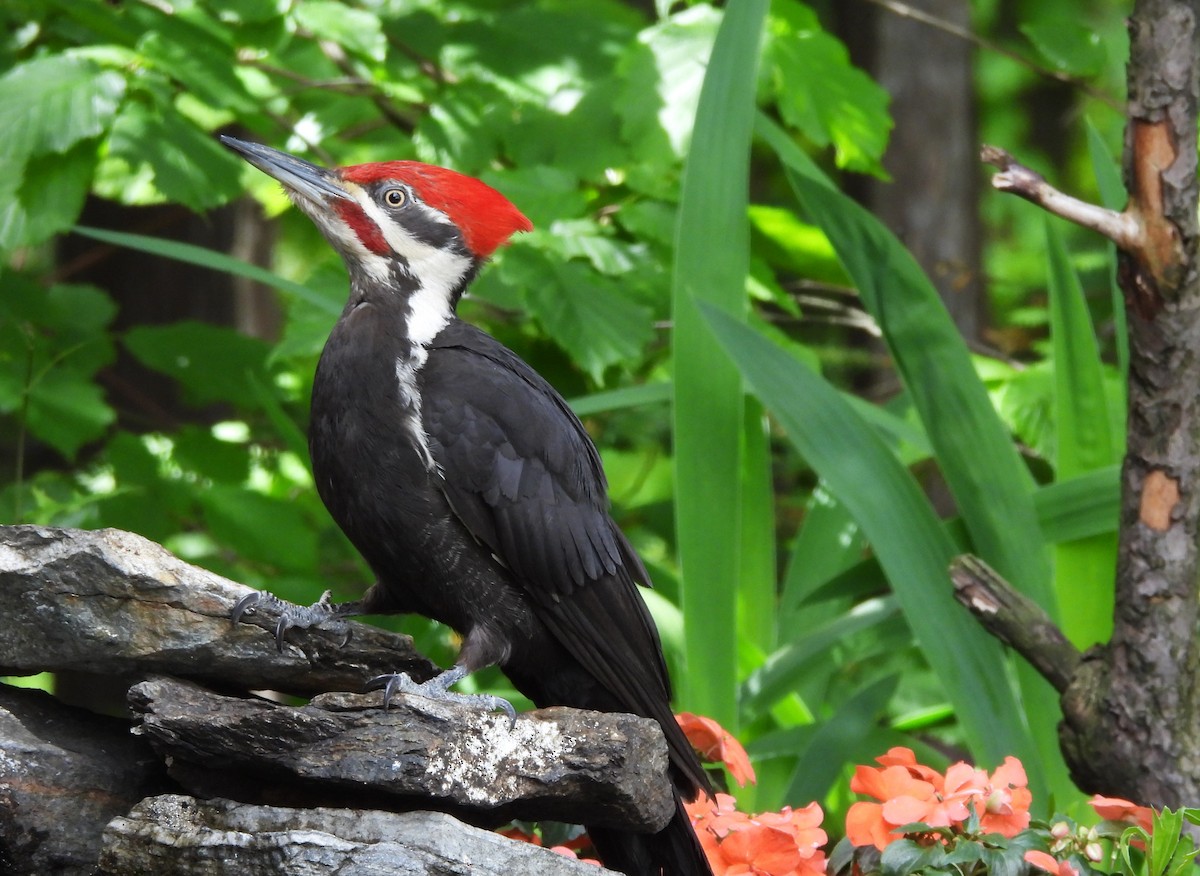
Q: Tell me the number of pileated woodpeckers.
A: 1